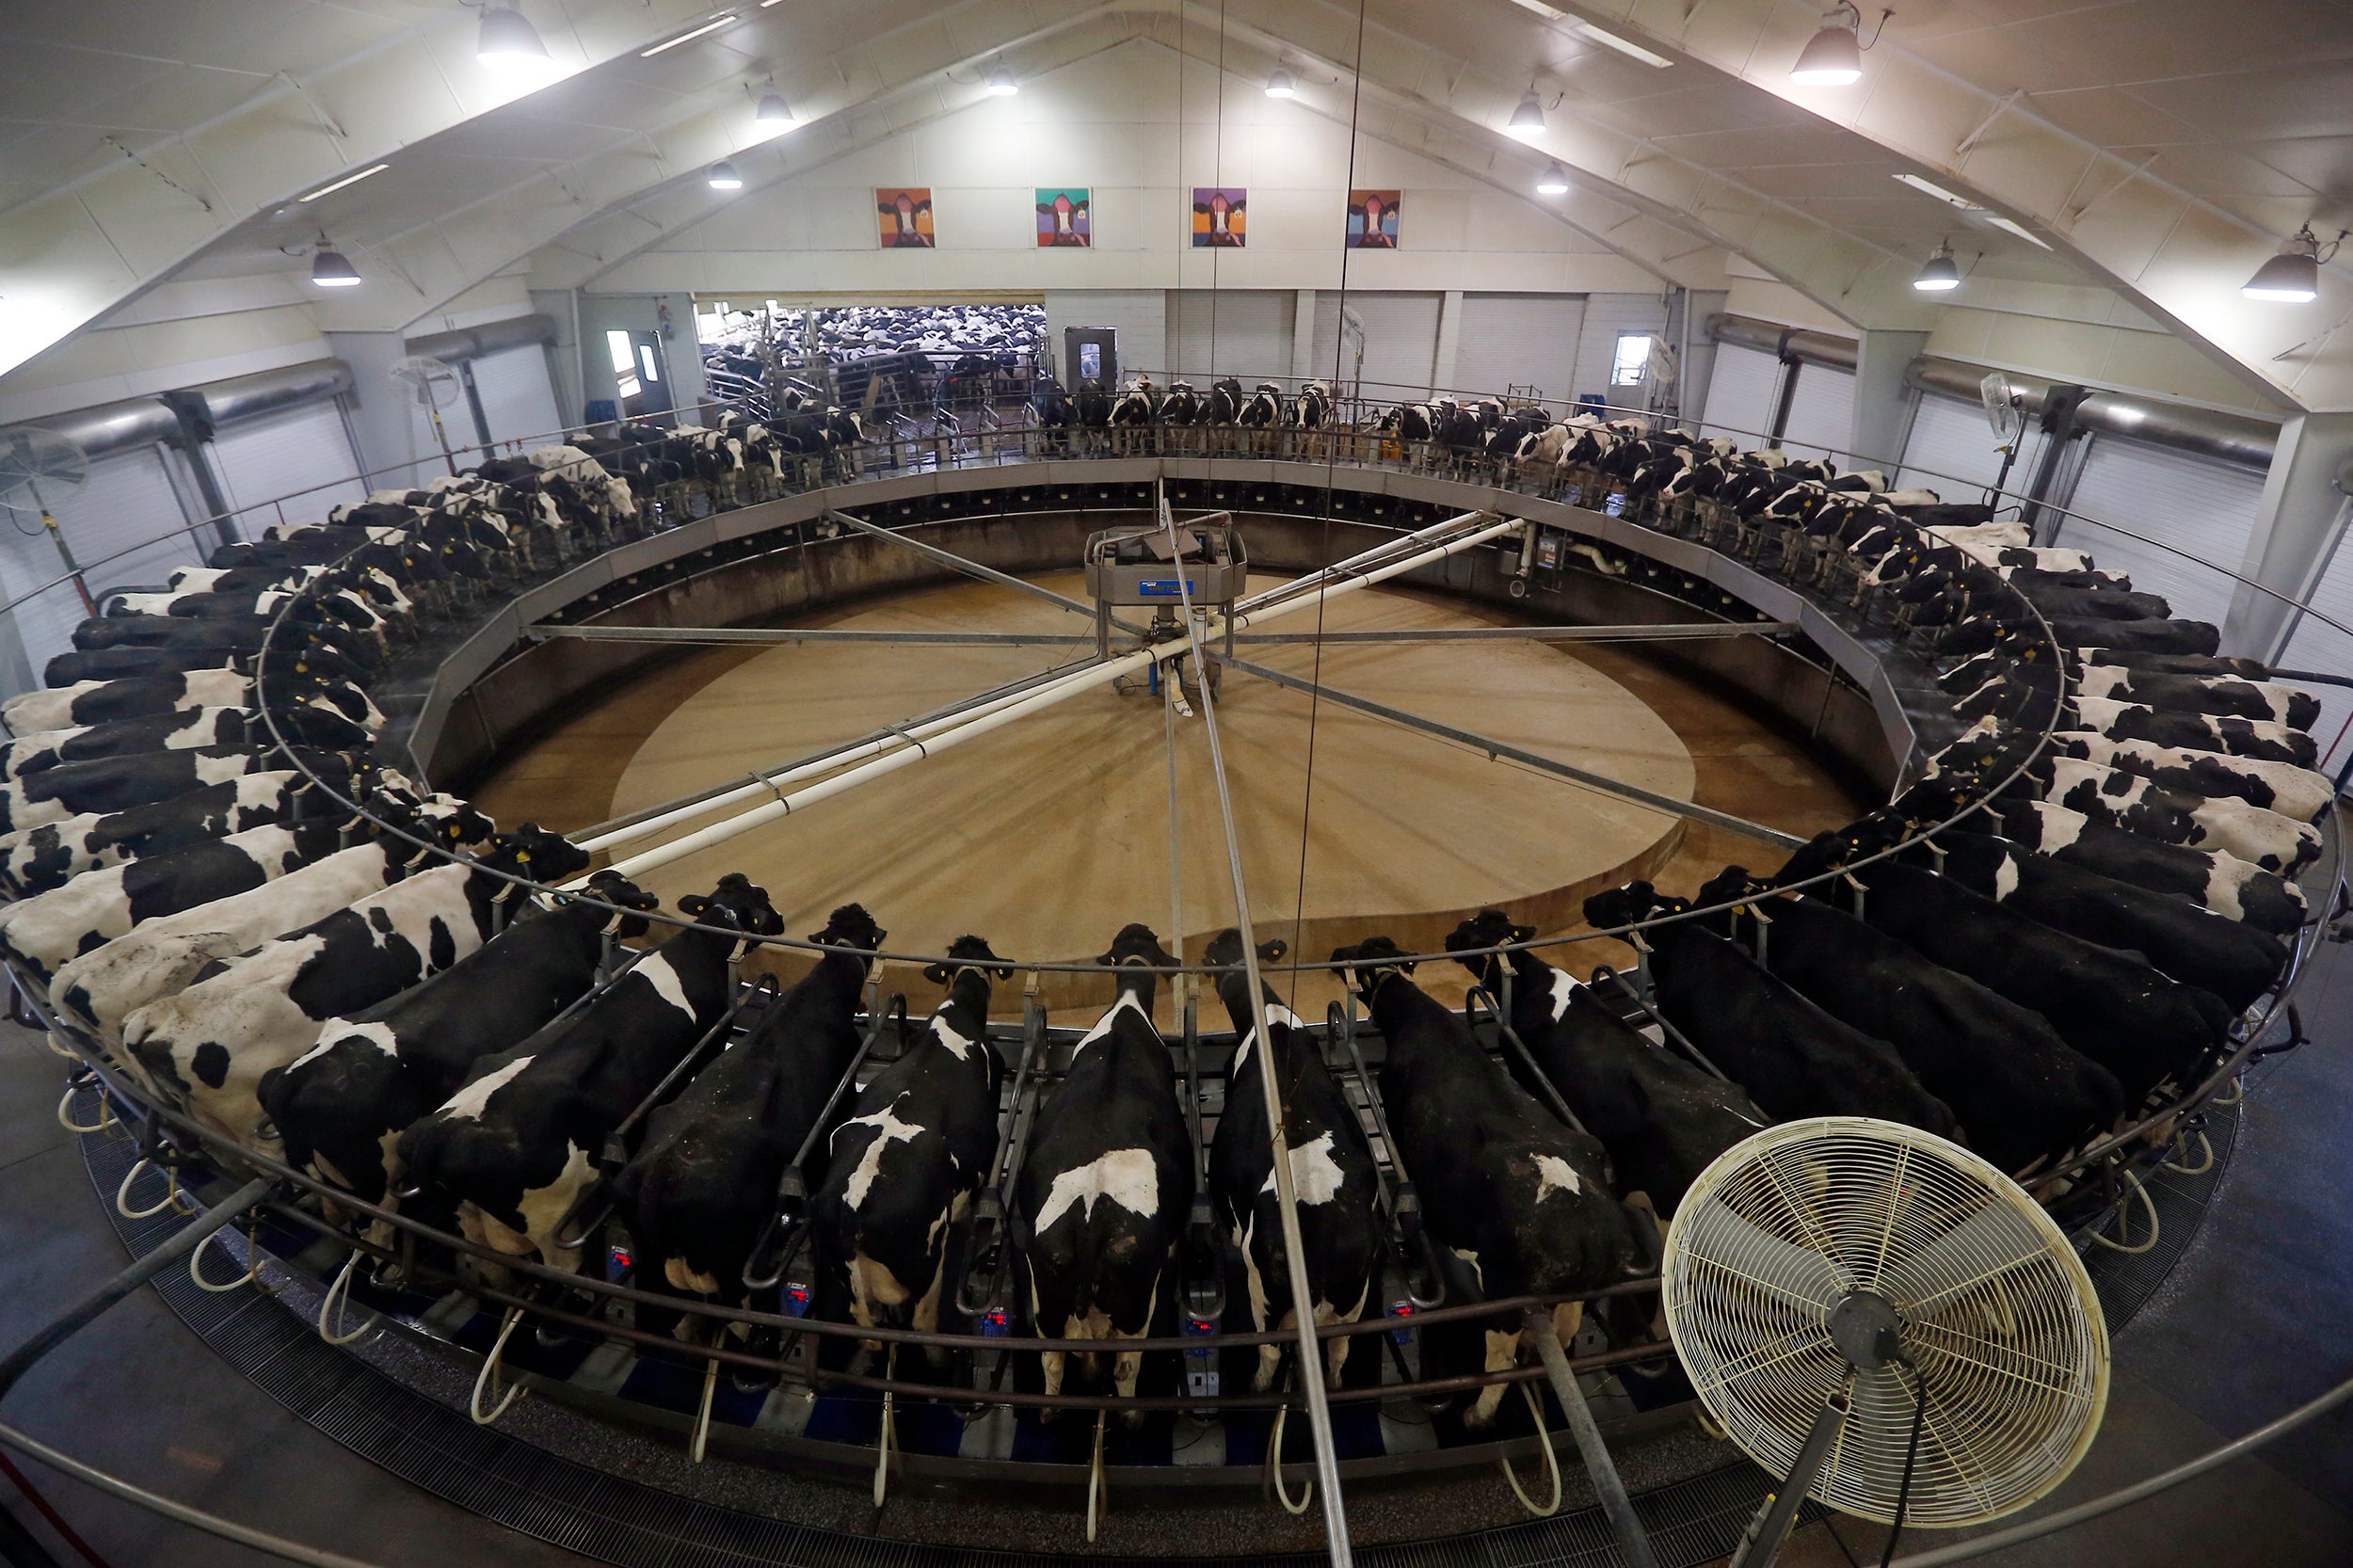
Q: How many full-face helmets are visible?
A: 0